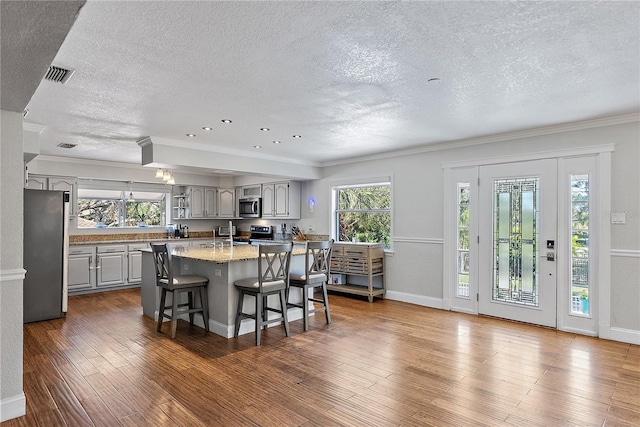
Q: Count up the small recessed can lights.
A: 7